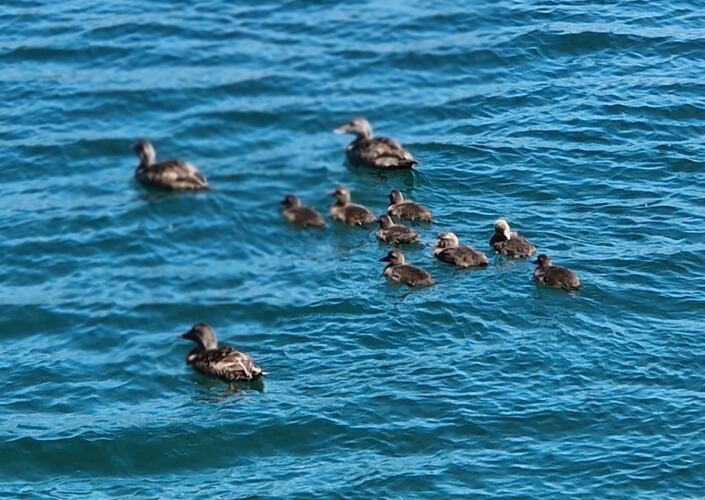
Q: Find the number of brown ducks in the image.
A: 11